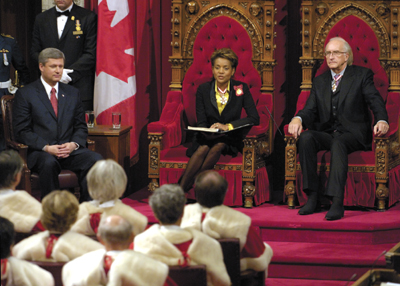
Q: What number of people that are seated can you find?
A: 10